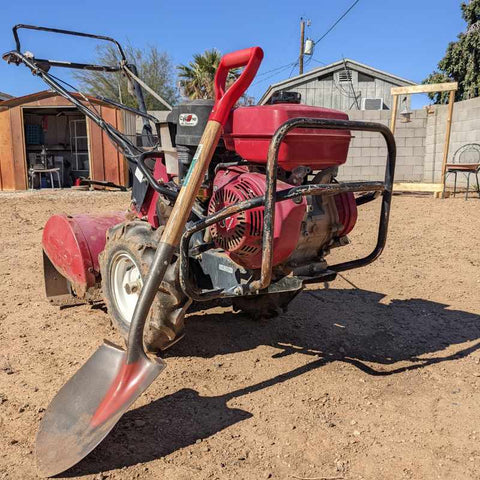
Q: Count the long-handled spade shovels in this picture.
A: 1